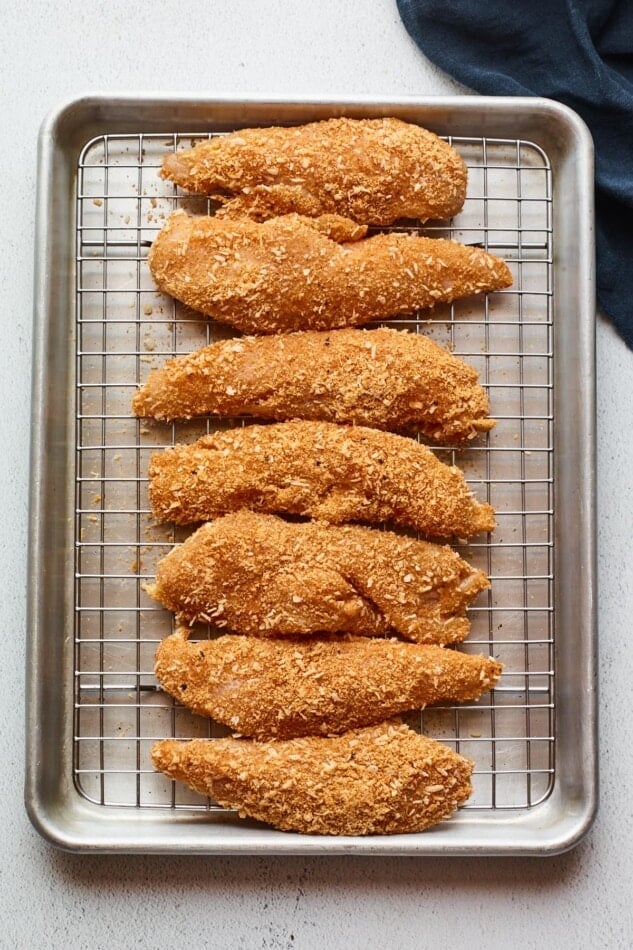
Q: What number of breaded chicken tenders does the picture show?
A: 7